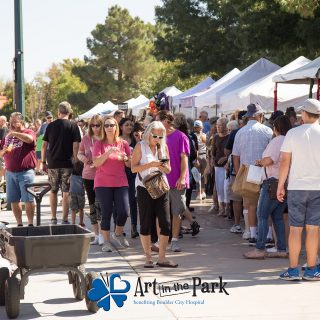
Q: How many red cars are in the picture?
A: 0